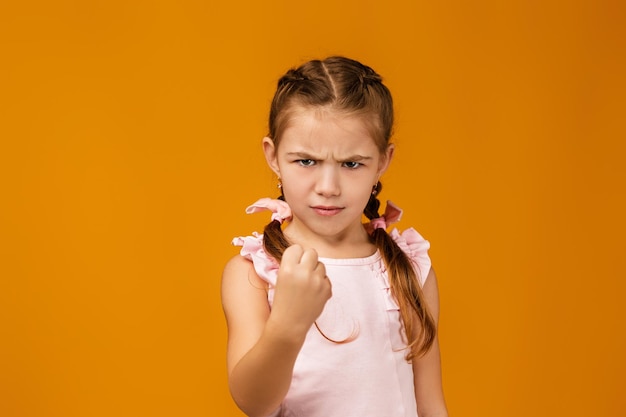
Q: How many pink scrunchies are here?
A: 2